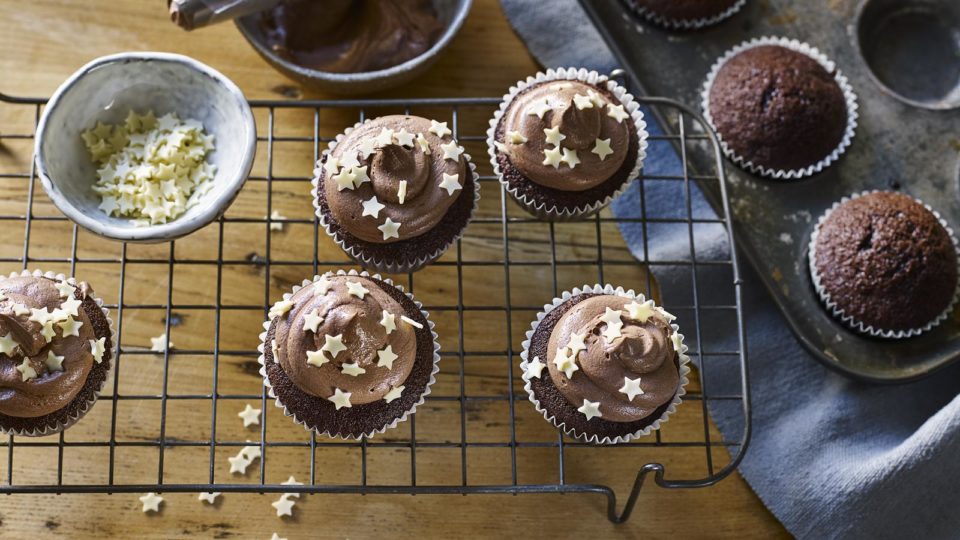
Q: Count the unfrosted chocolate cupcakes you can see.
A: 3